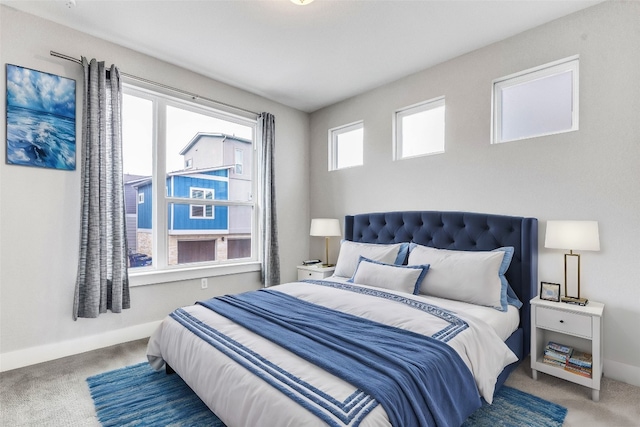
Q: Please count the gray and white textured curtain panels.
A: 2